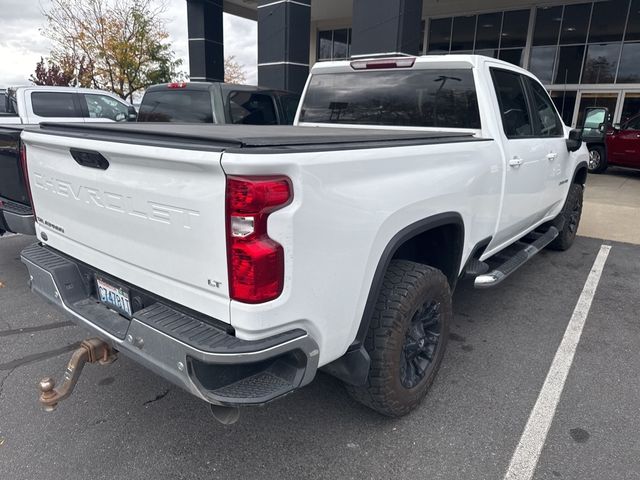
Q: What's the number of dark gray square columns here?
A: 3